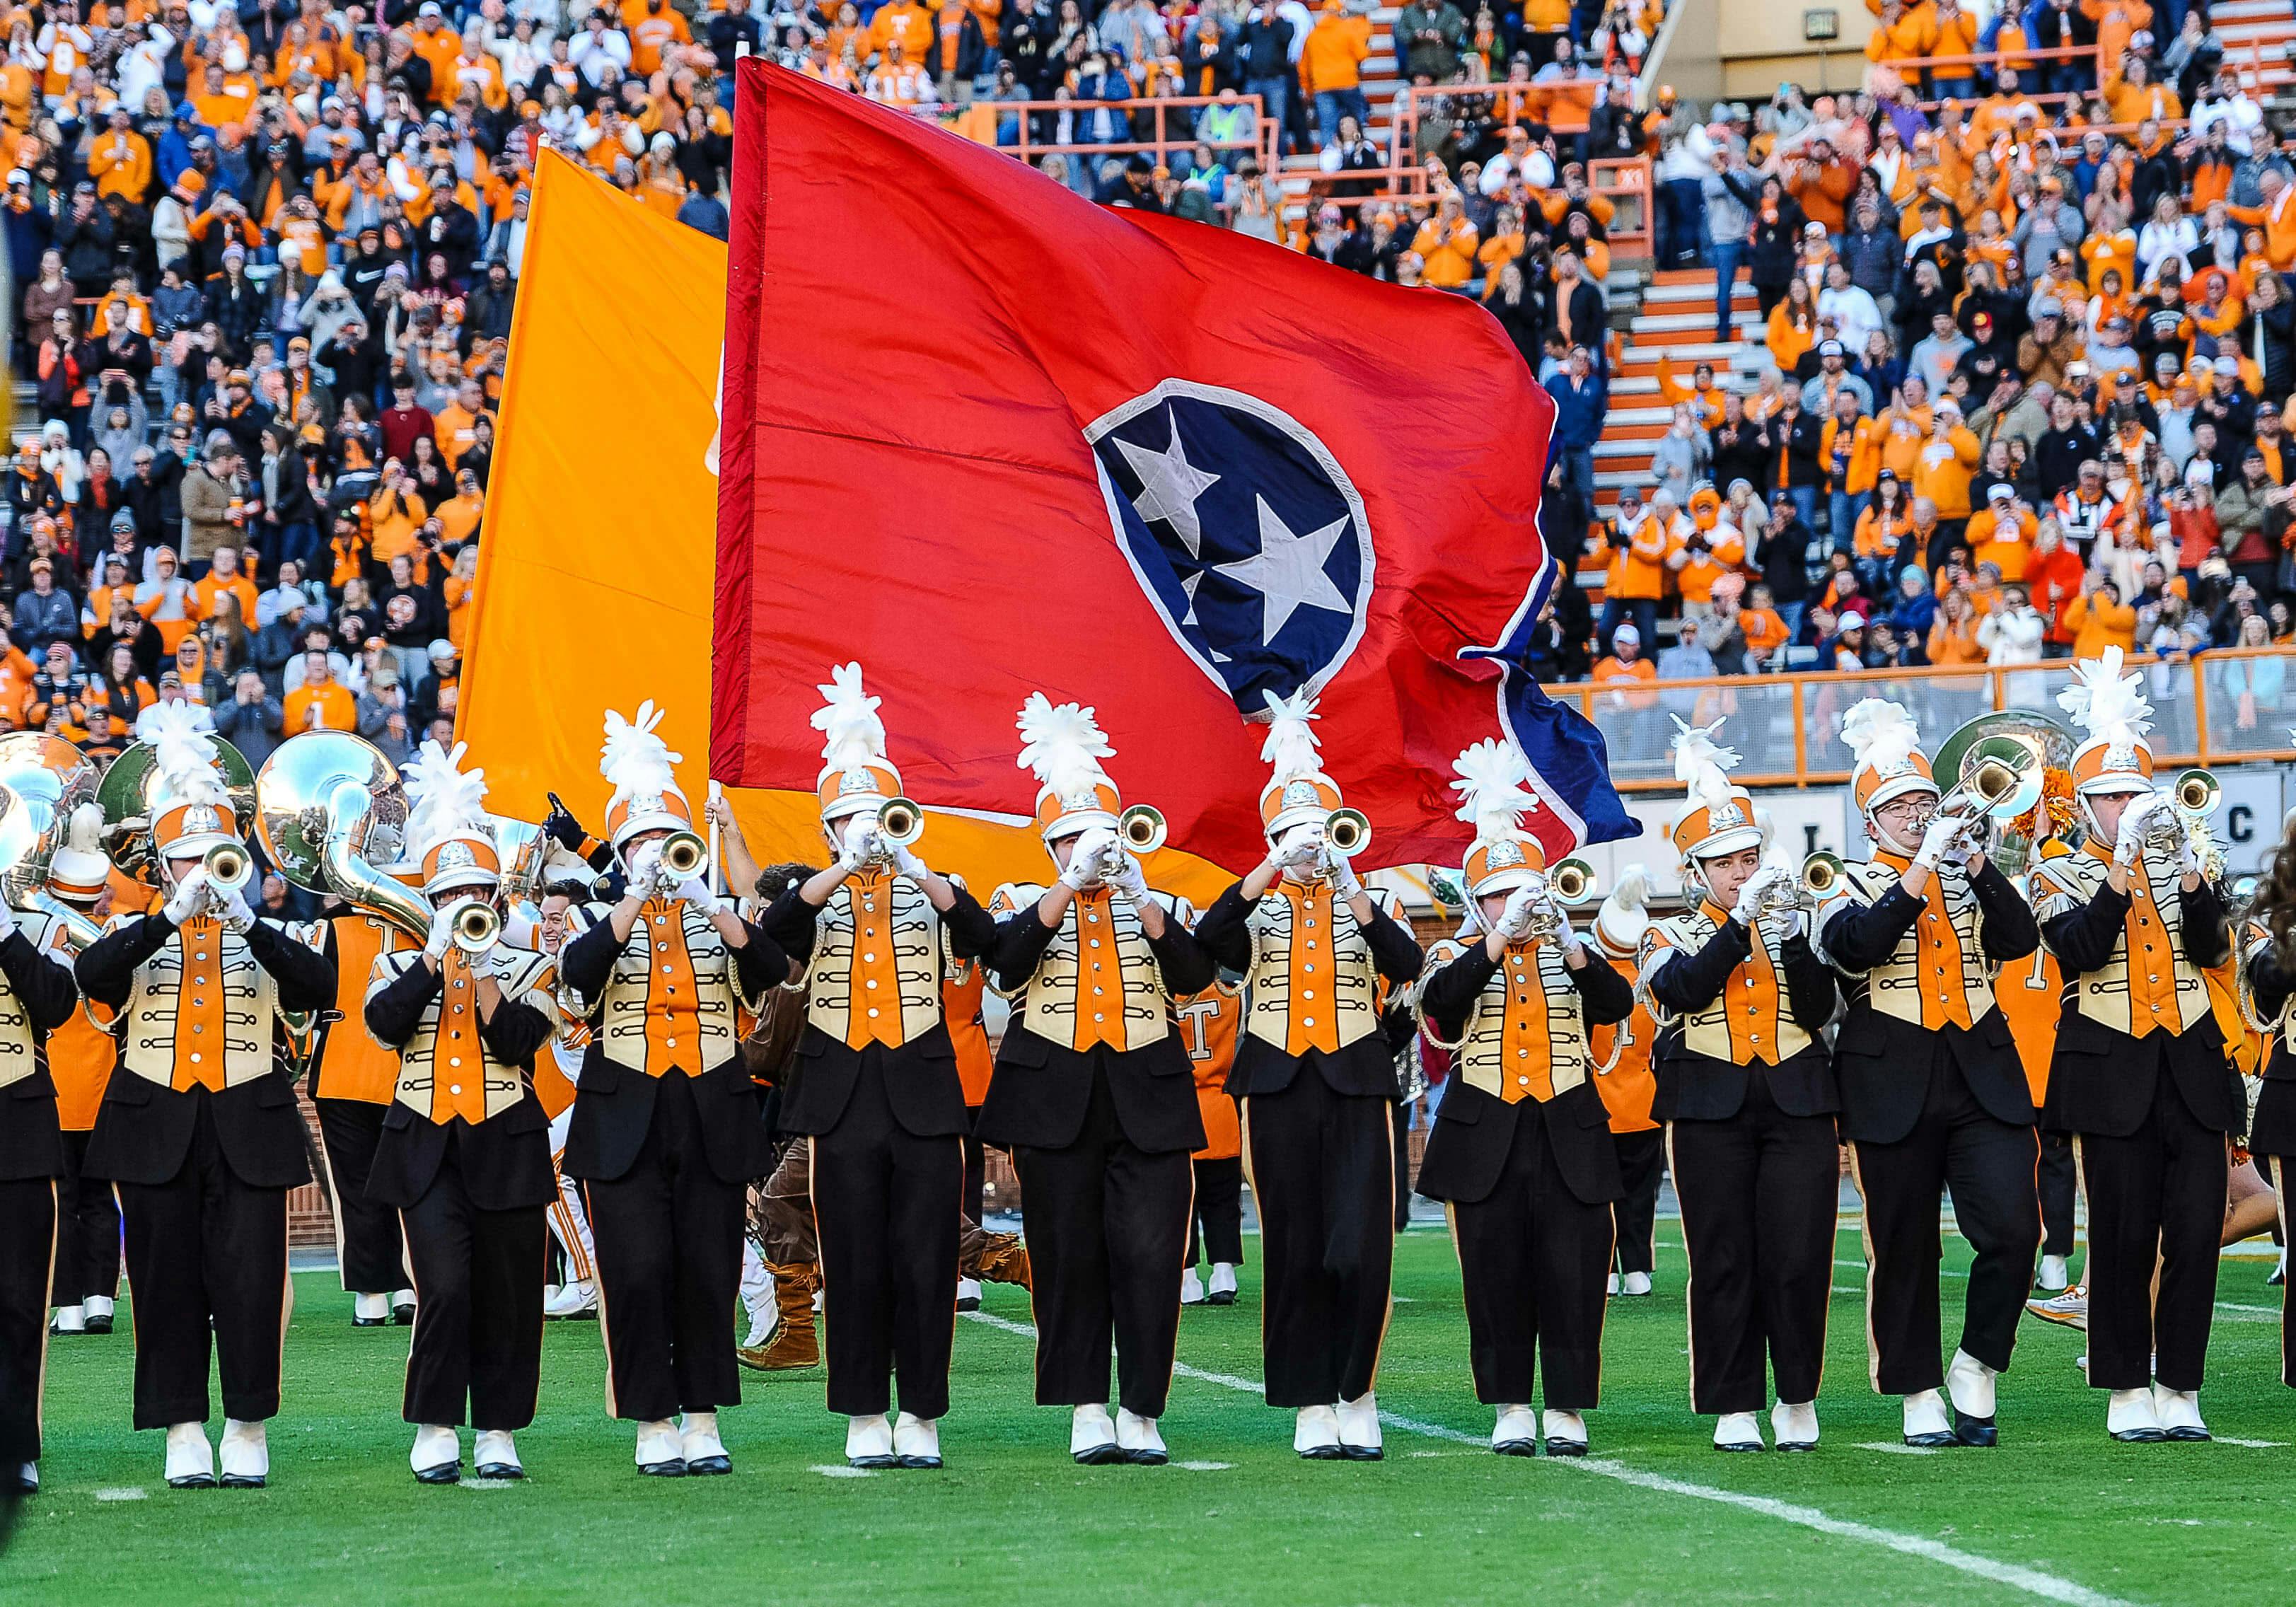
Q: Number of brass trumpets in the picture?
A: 9